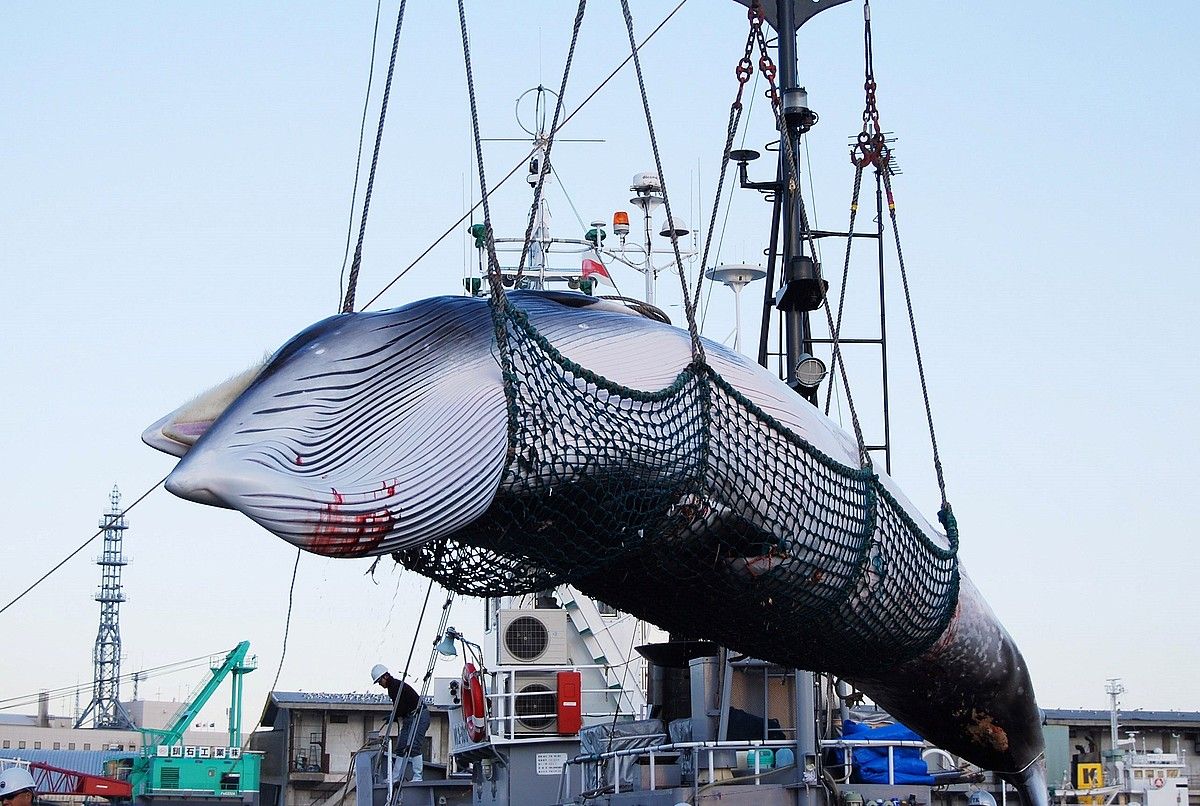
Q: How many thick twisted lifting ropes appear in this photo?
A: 8